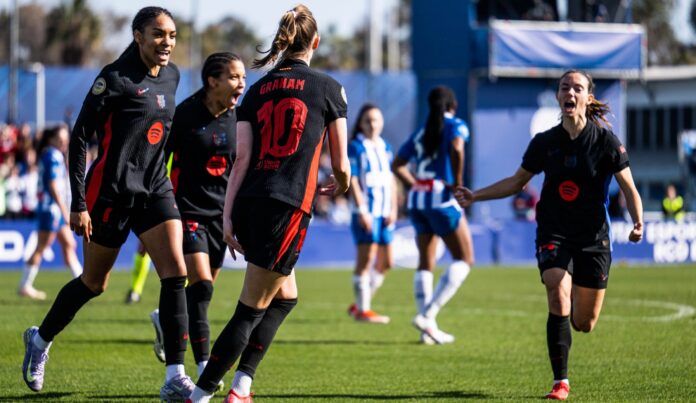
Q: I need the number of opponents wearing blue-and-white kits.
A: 3